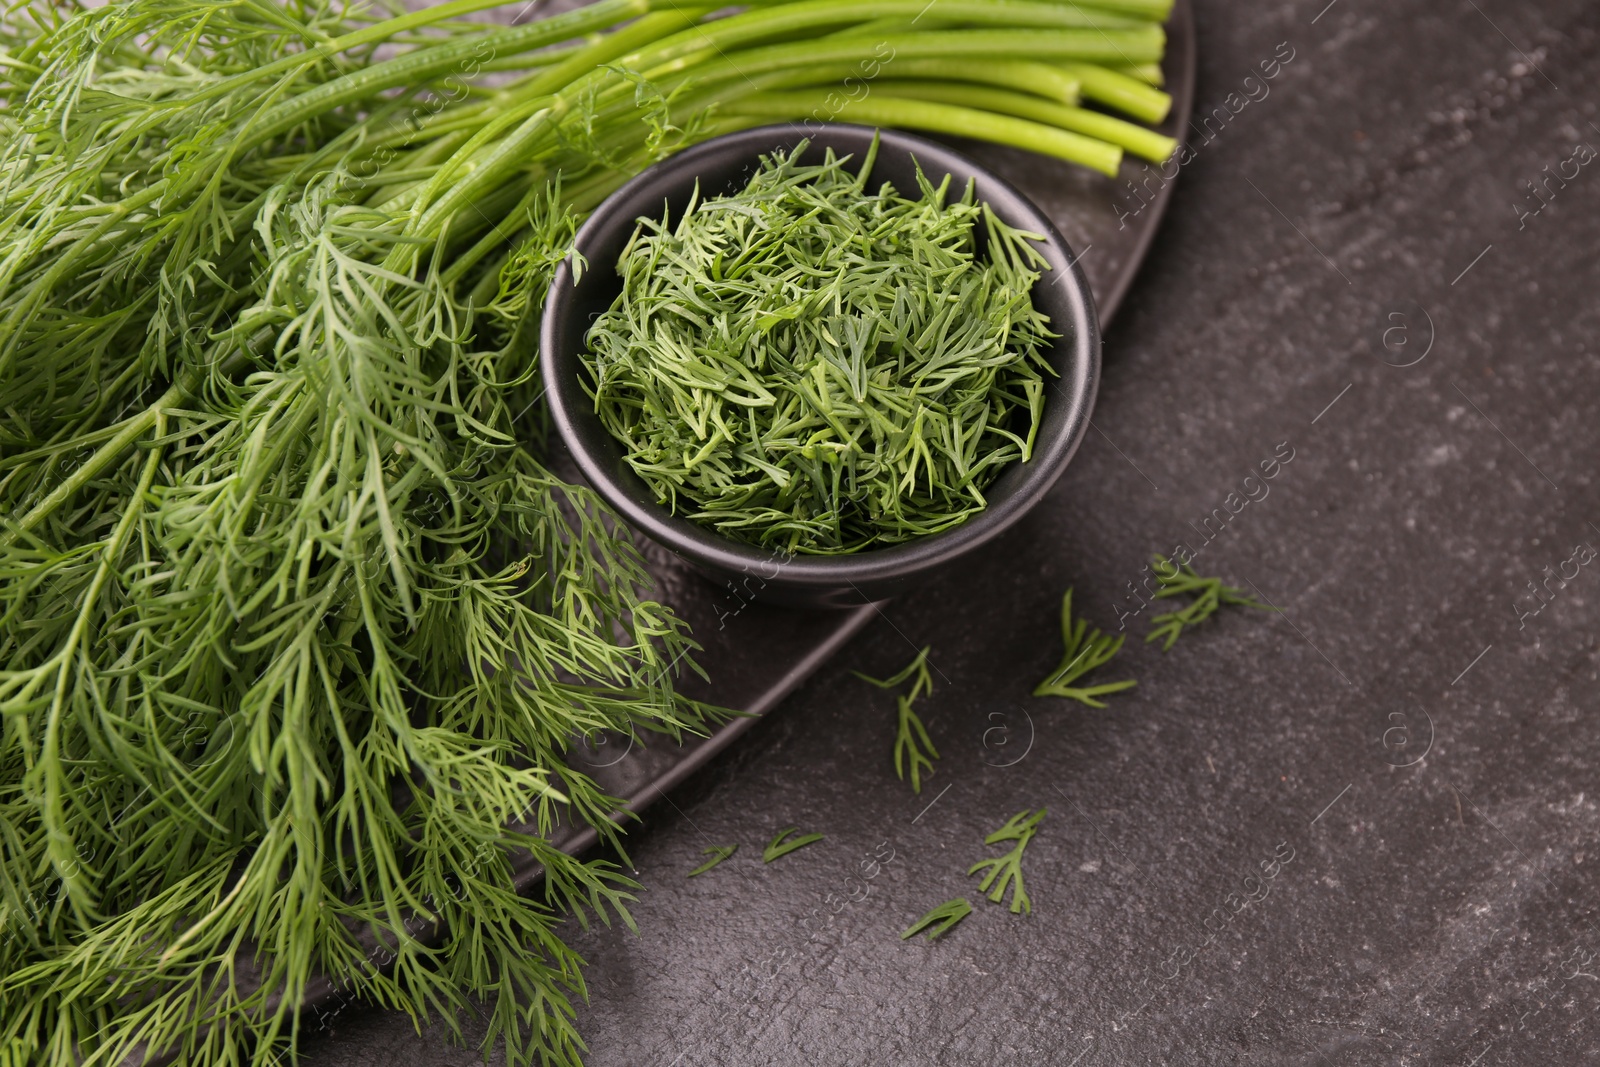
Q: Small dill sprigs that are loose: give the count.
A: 7